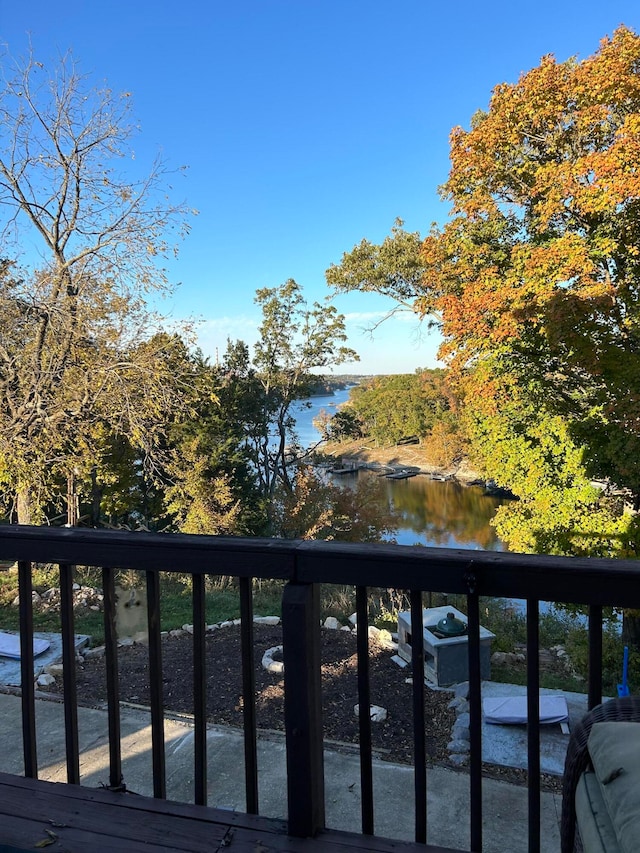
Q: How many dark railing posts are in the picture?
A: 12